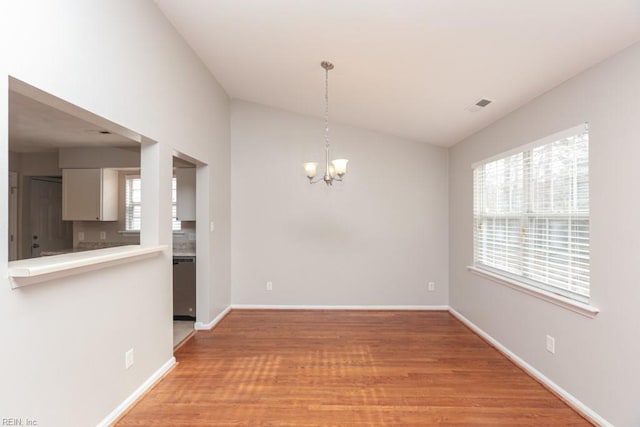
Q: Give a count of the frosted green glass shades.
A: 0